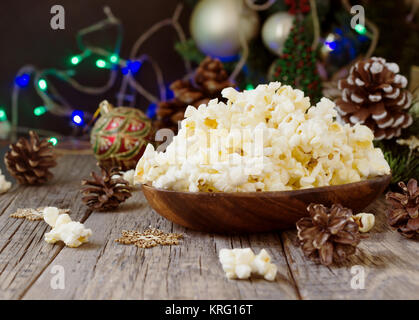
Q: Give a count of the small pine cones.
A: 4